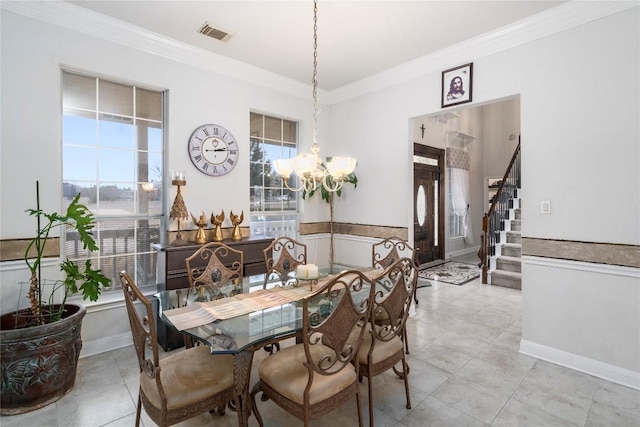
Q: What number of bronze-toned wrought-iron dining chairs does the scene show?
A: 6